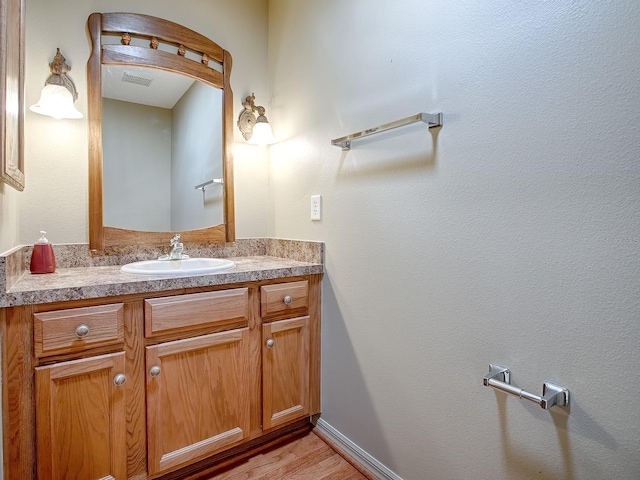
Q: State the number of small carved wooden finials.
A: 4